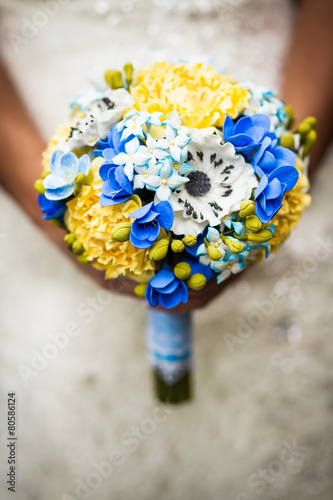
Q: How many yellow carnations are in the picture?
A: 4